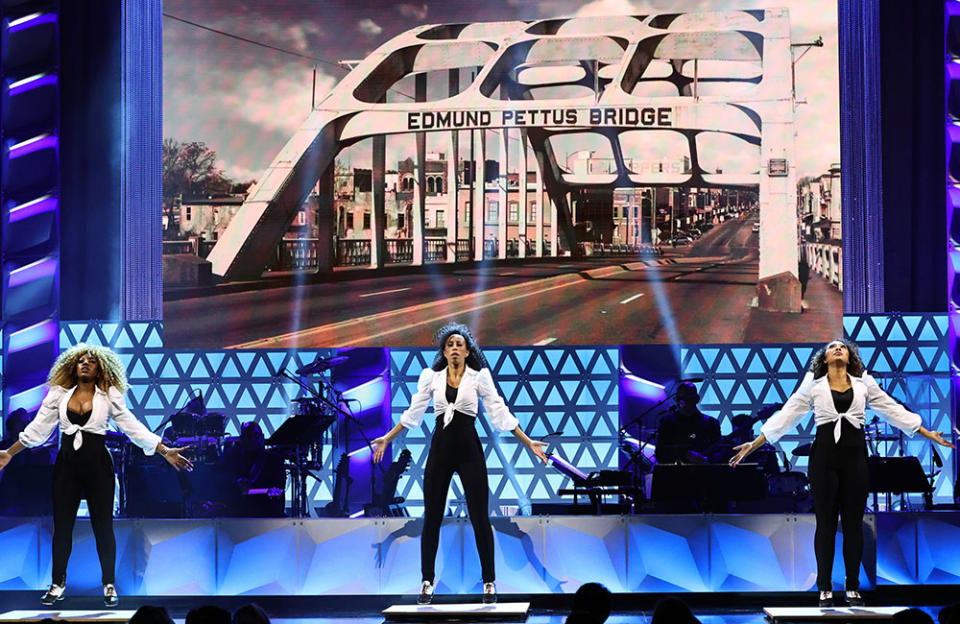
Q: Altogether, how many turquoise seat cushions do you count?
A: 0